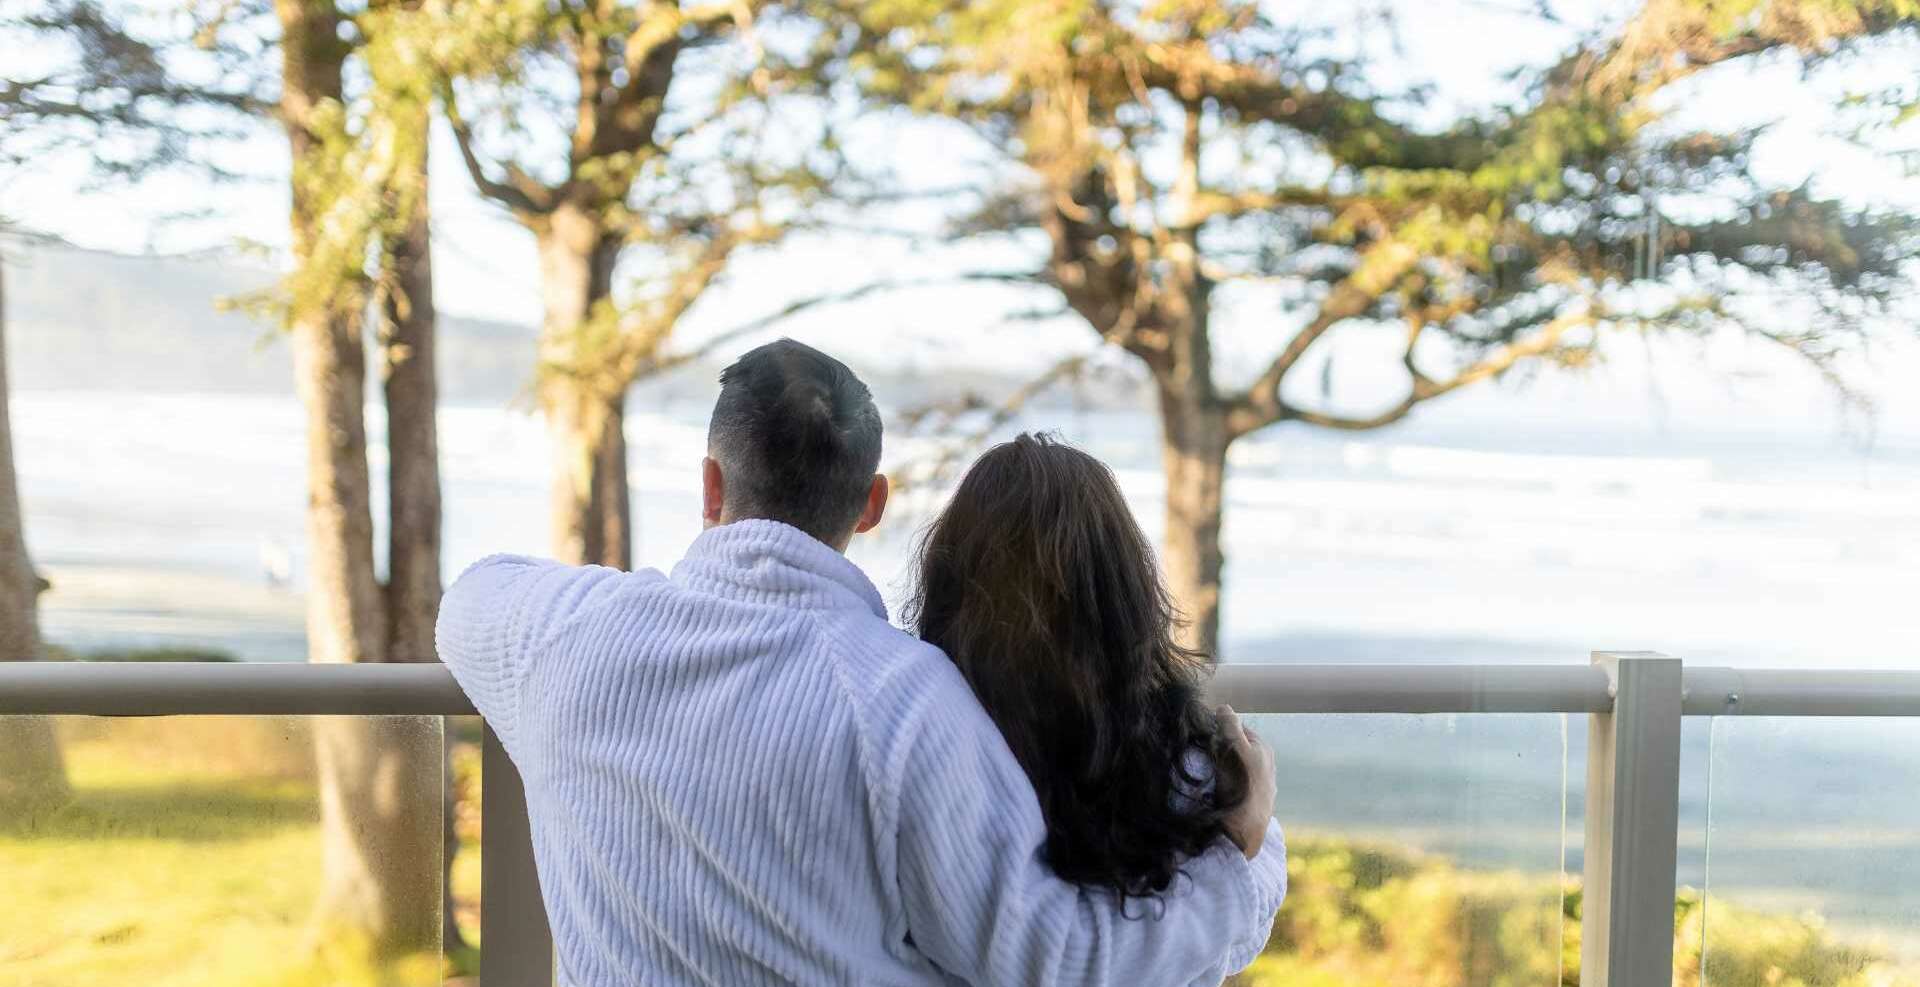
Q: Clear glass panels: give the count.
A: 3